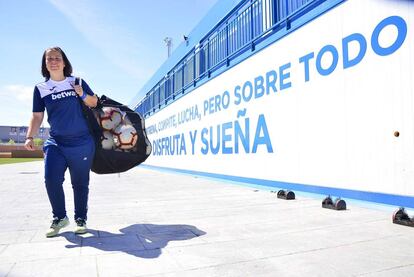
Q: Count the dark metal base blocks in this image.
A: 3